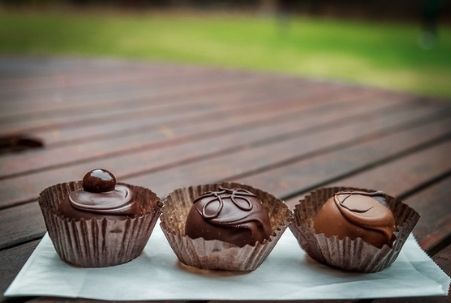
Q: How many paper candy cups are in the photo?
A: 3